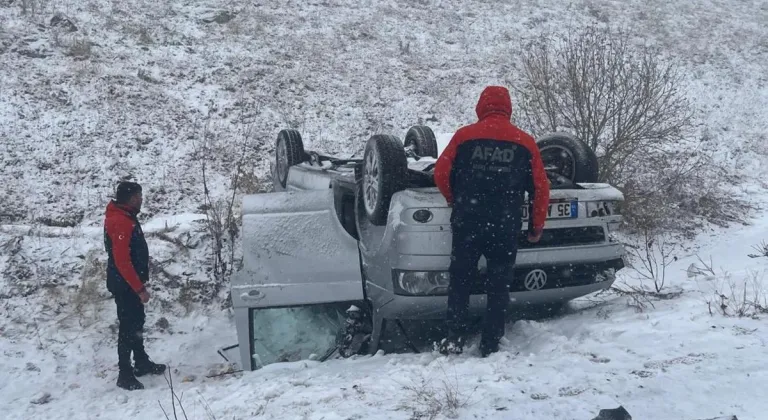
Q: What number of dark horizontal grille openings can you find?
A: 2